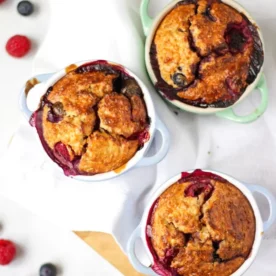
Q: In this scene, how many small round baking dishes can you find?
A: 3